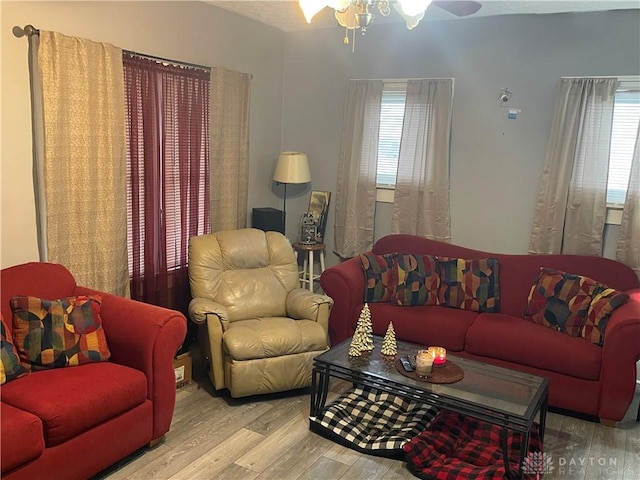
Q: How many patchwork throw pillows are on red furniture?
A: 7